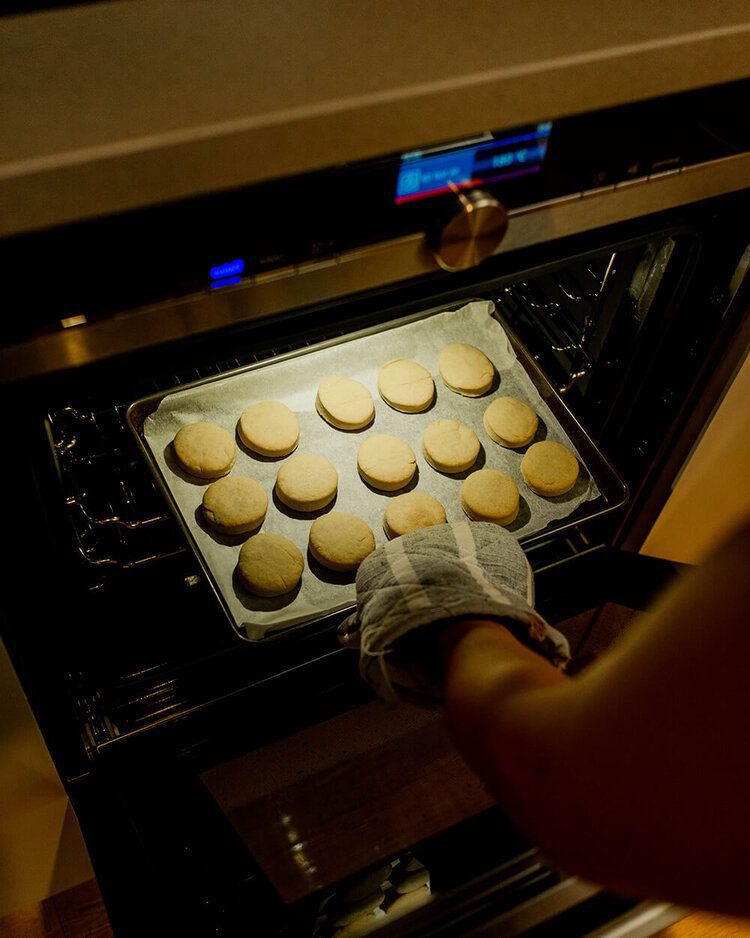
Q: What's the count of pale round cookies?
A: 15